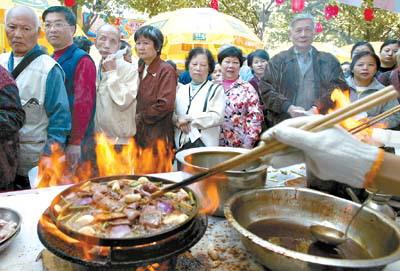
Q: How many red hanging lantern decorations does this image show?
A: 7